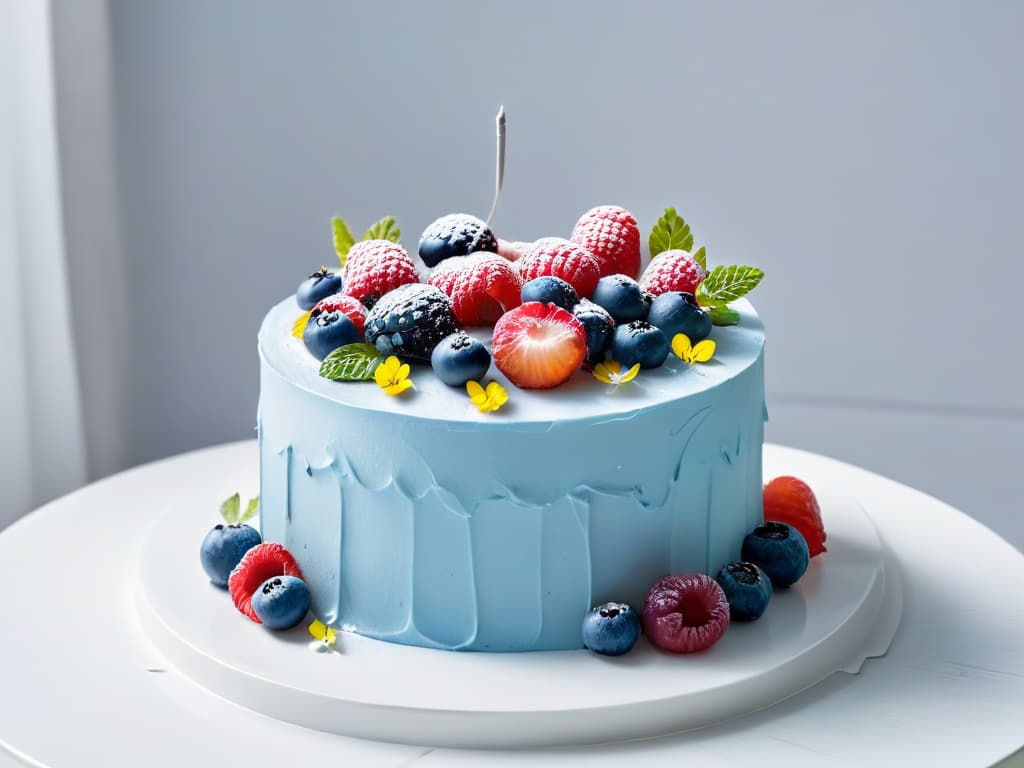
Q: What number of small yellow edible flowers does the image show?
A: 6